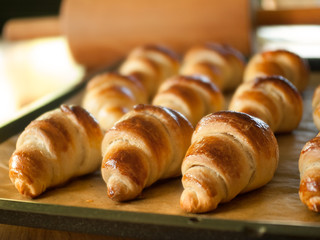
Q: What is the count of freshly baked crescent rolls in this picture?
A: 11